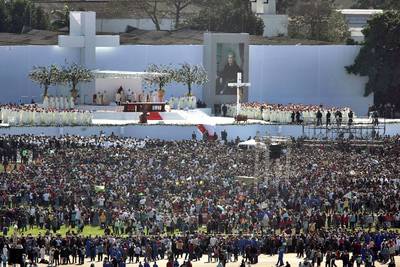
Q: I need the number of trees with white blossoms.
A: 4